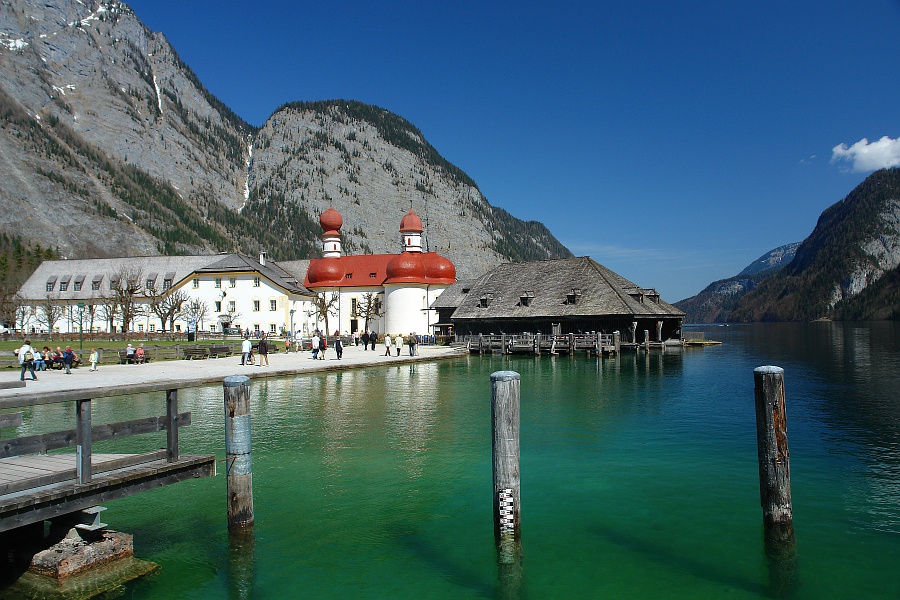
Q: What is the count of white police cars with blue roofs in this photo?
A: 0